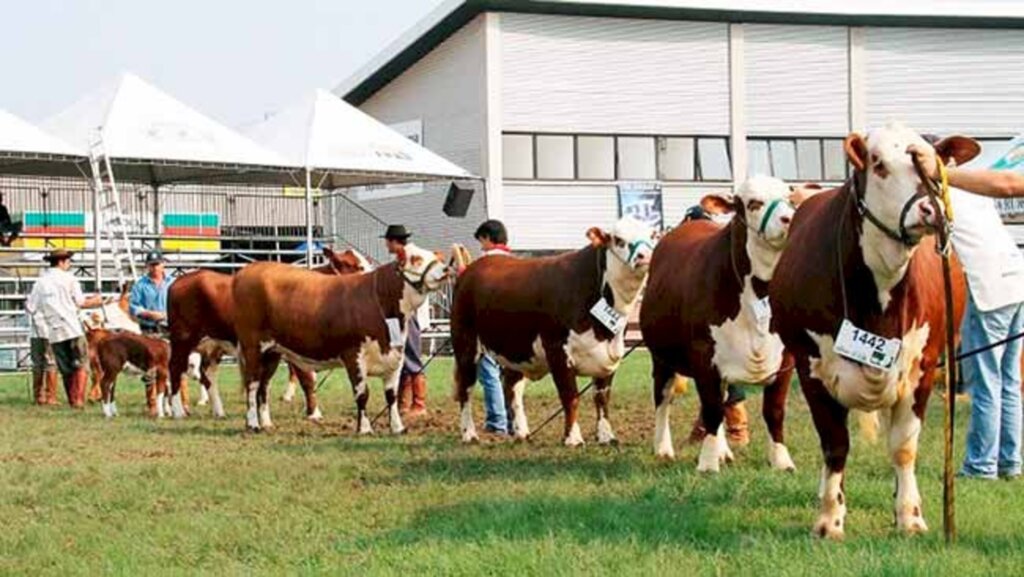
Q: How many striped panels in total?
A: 2